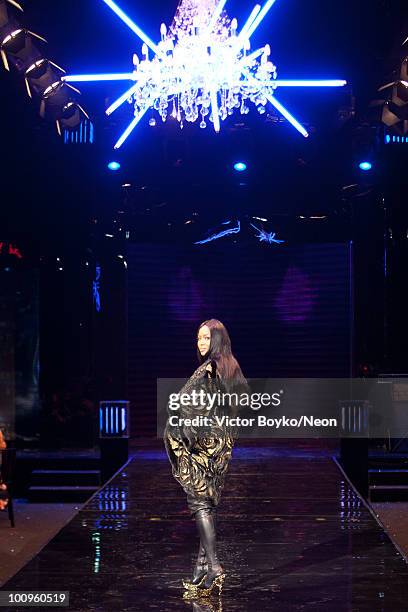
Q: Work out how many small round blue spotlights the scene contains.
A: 3